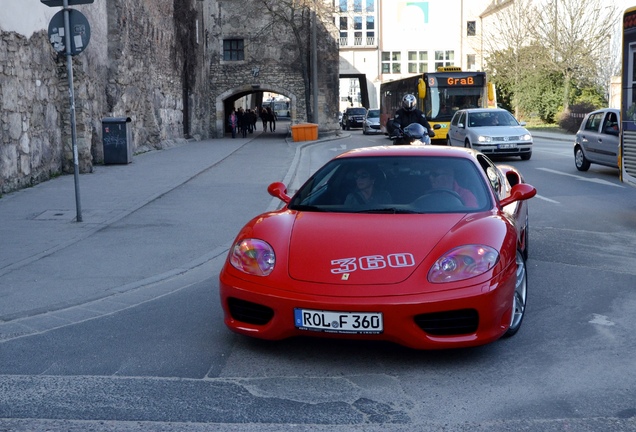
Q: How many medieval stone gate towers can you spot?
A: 1